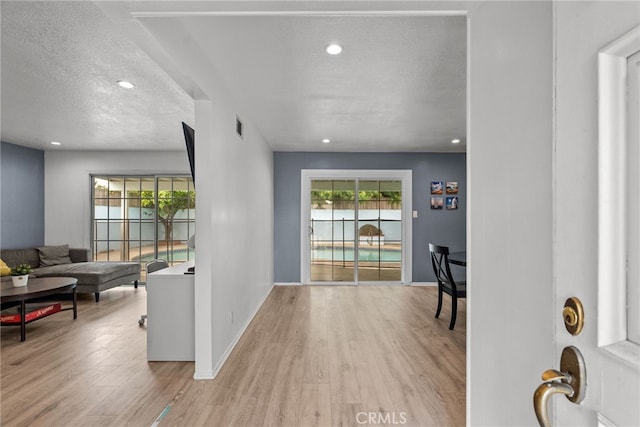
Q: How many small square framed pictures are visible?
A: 4